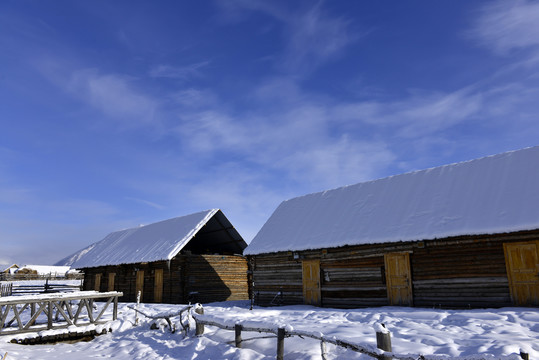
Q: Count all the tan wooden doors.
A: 7